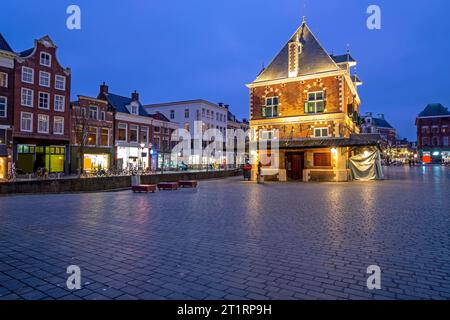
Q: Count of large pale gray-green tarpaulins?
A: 1